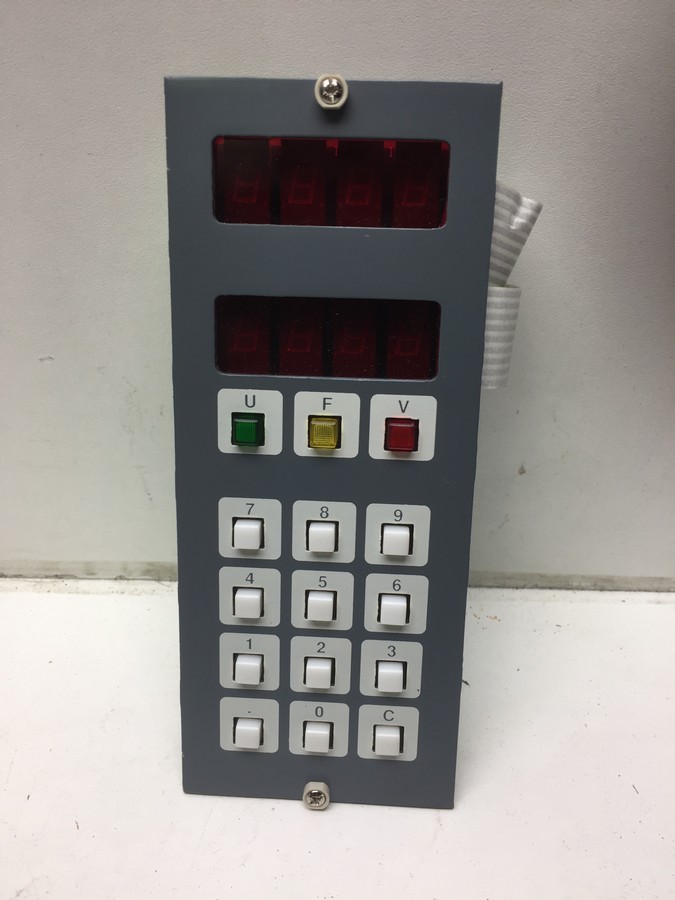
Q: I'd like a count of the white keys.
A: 12